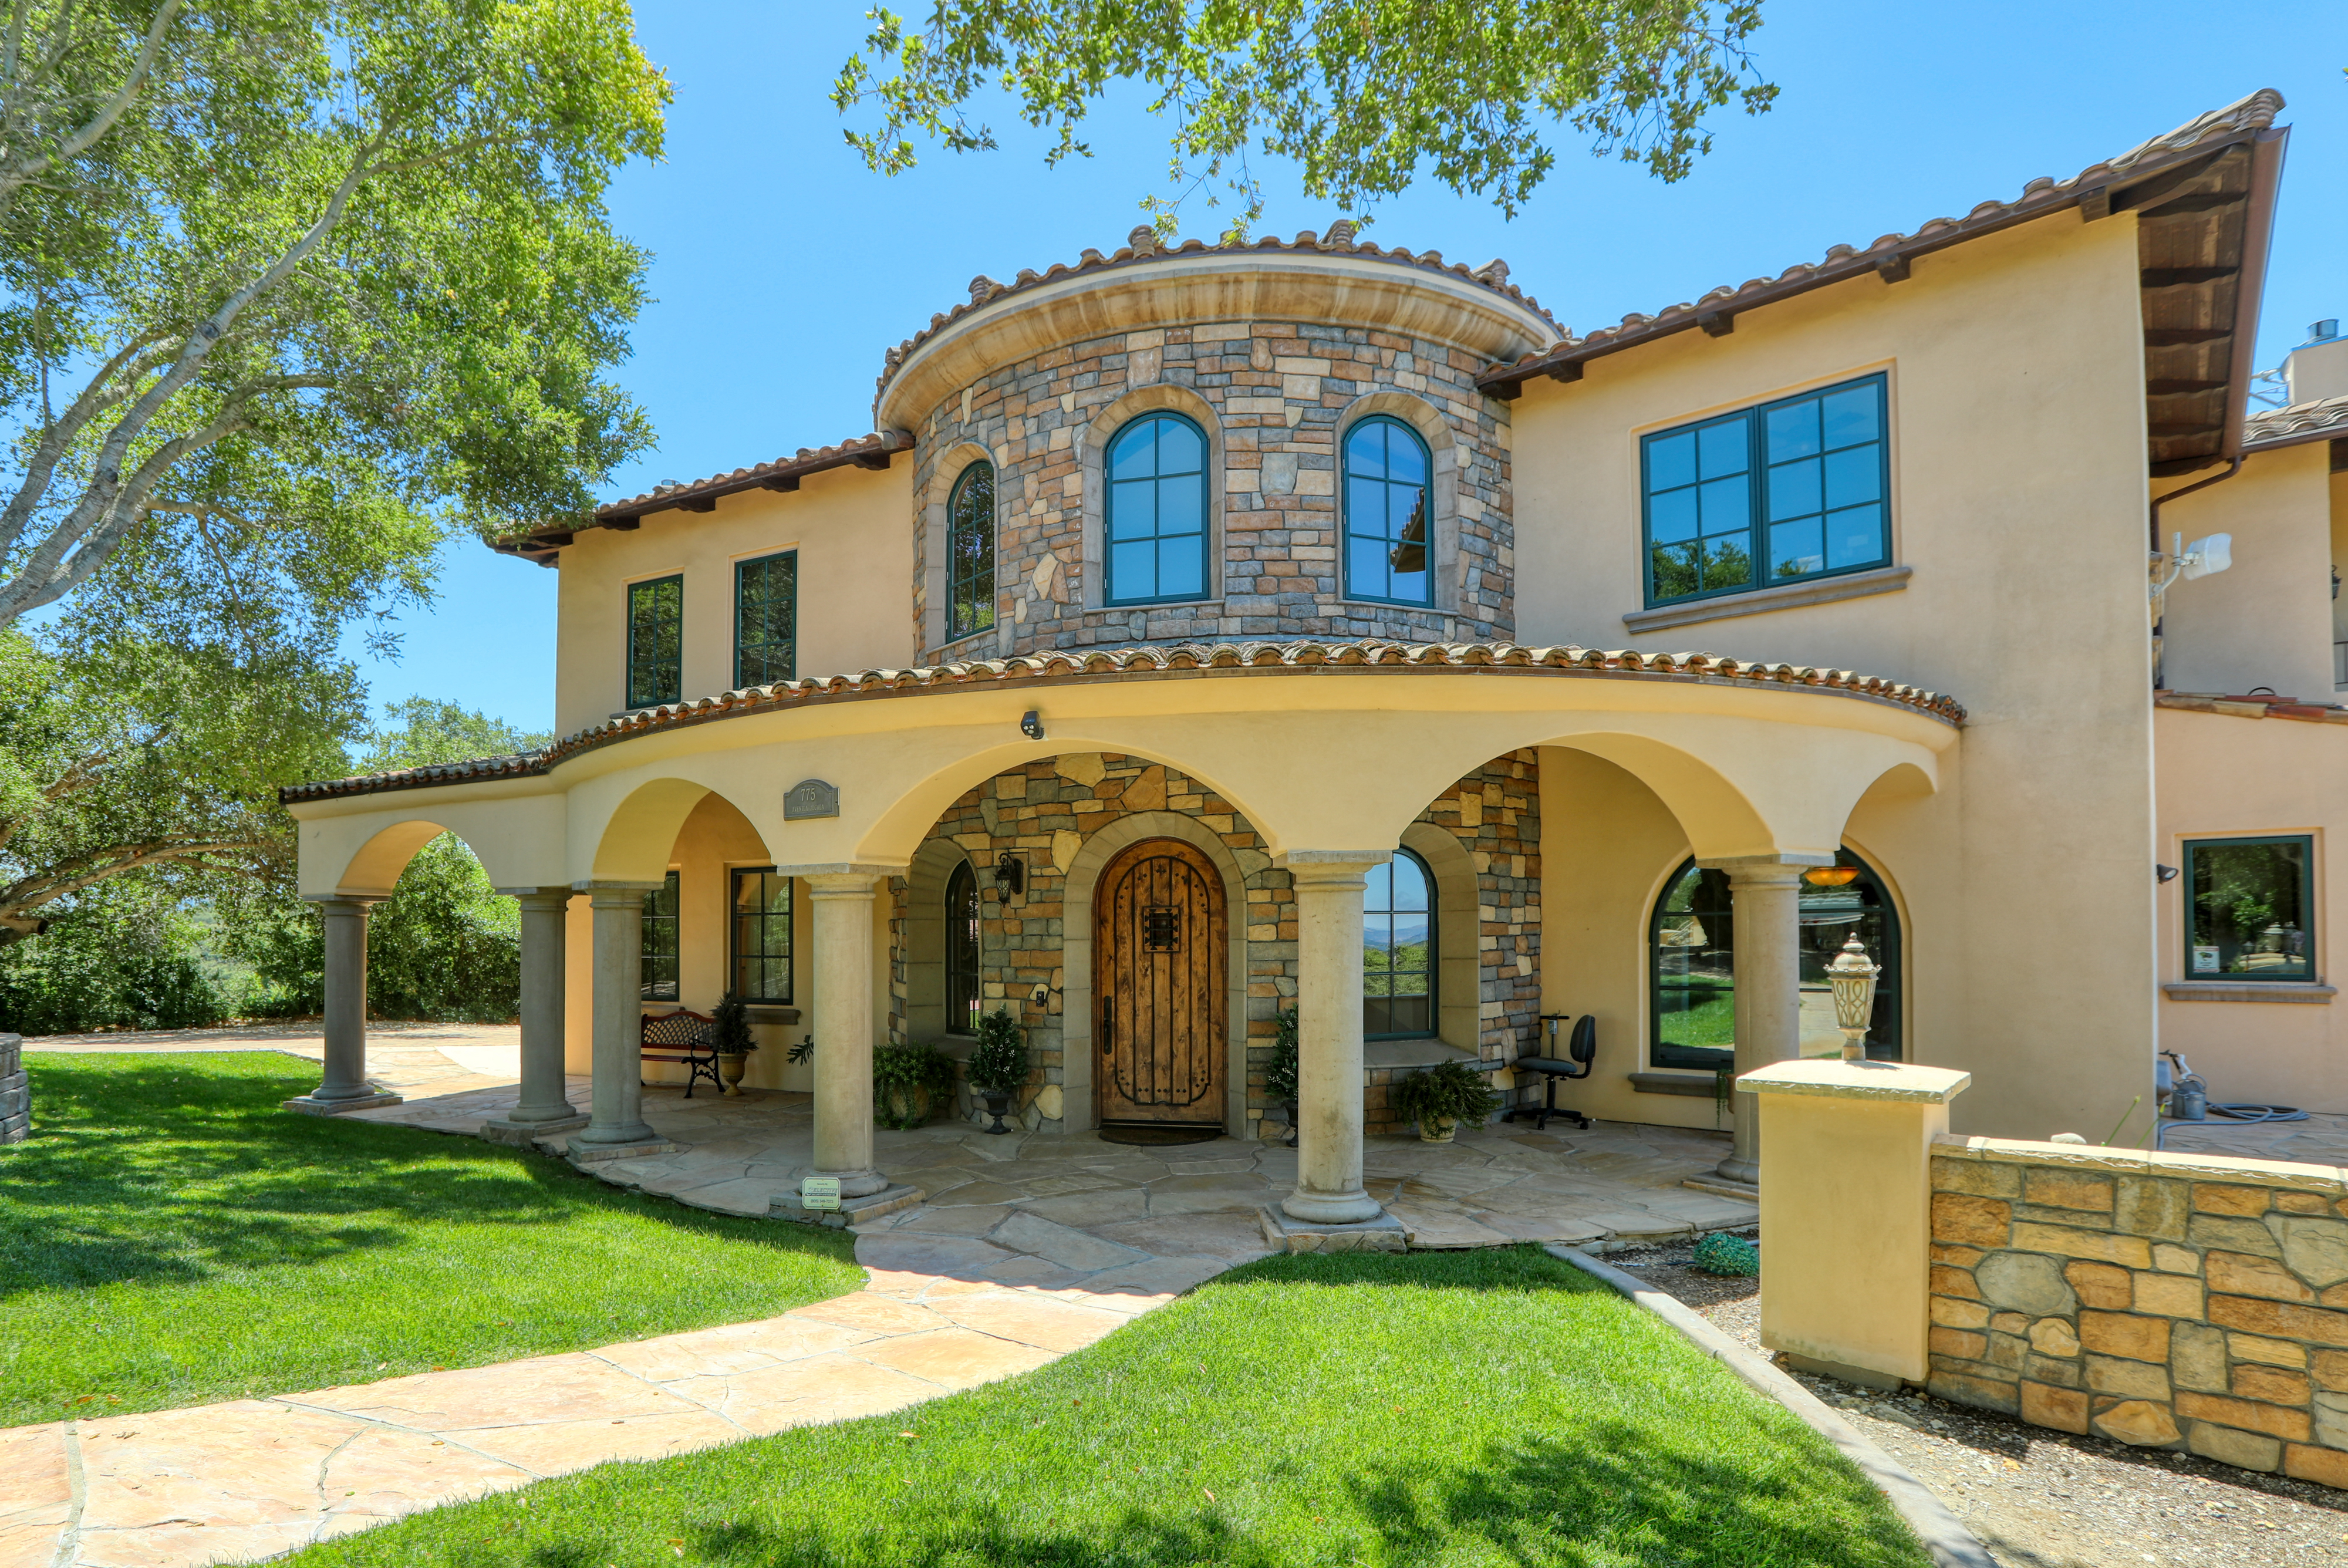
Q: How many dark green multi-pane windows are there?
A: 11